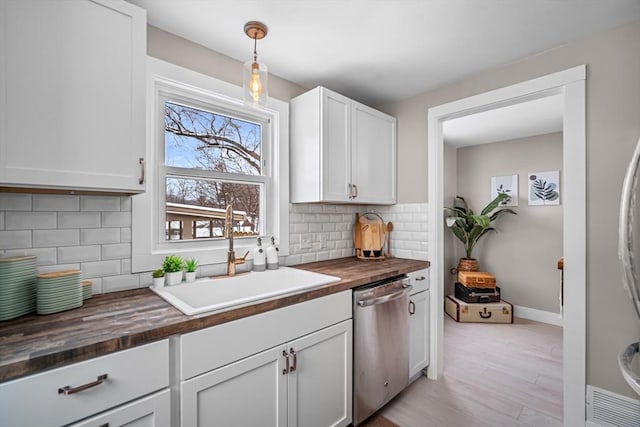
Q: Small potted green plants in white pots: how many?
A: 3